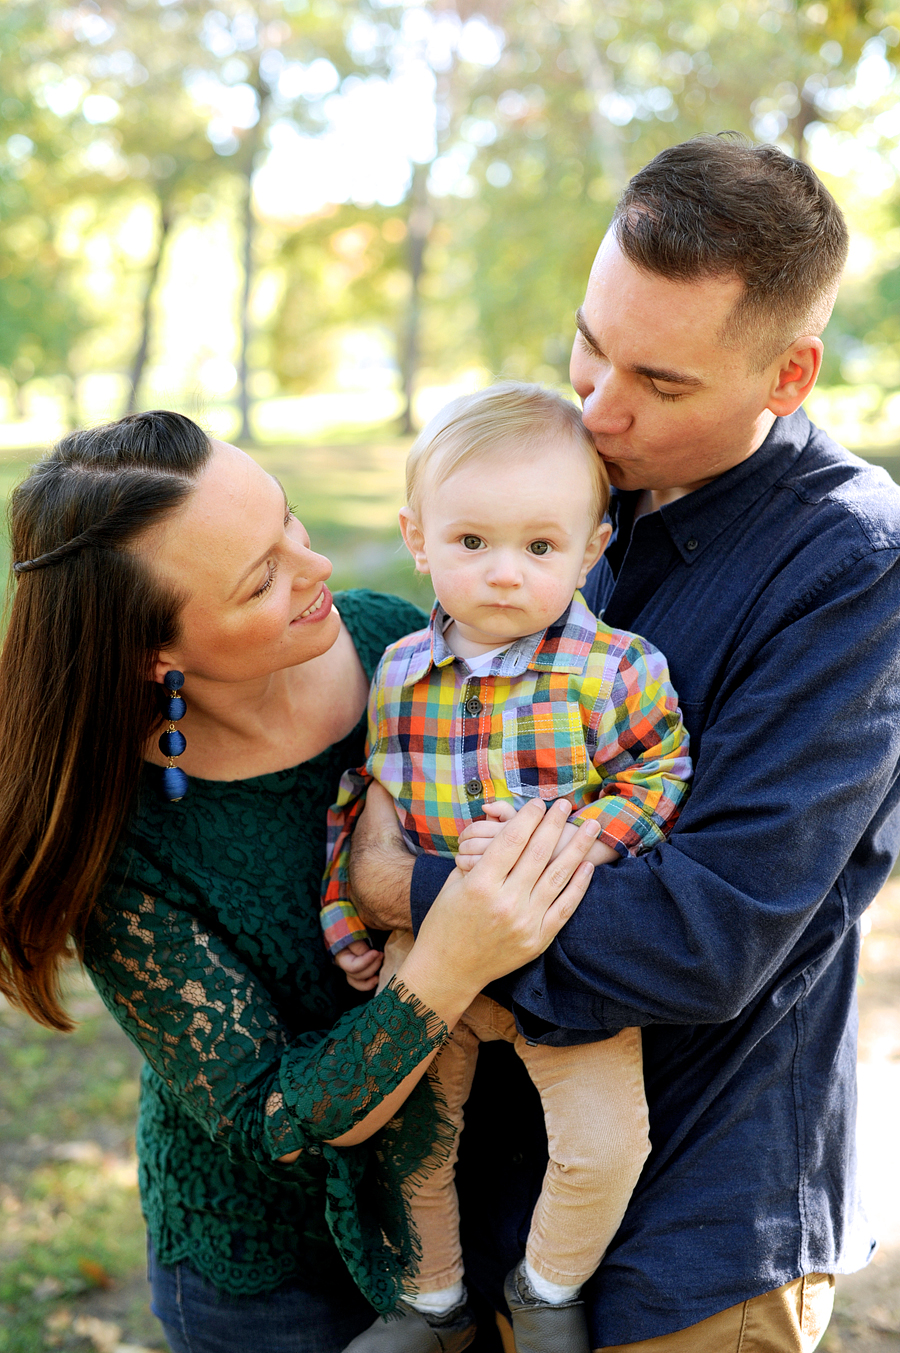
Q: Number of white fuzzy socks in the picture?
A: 2